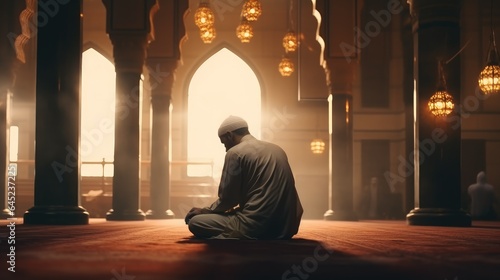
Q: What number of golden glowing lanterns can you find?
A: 9